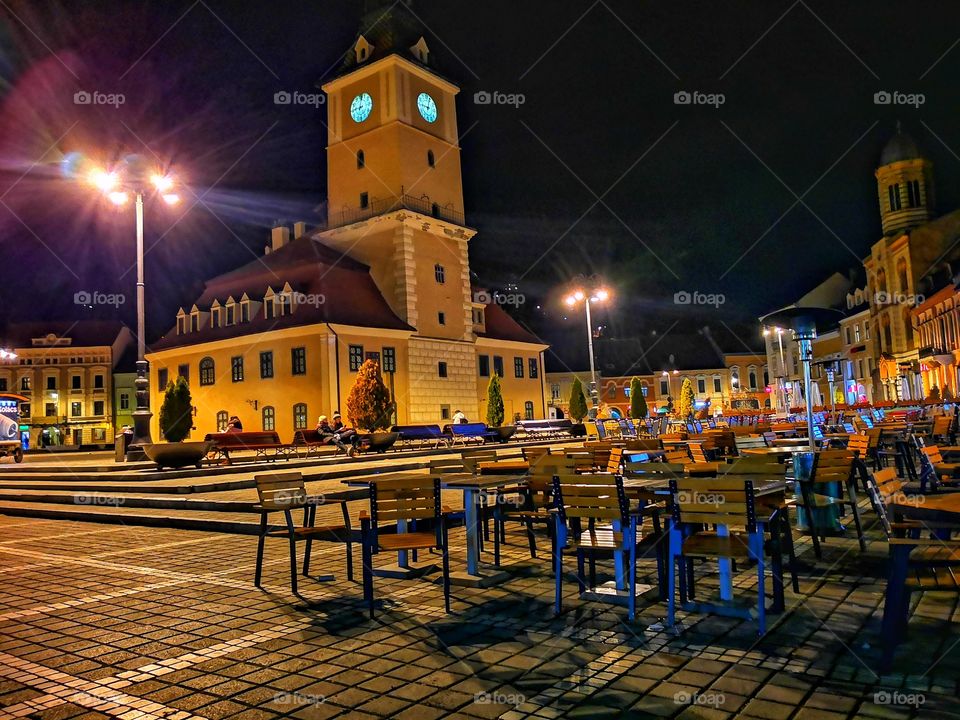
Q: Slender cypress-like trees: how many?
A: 6